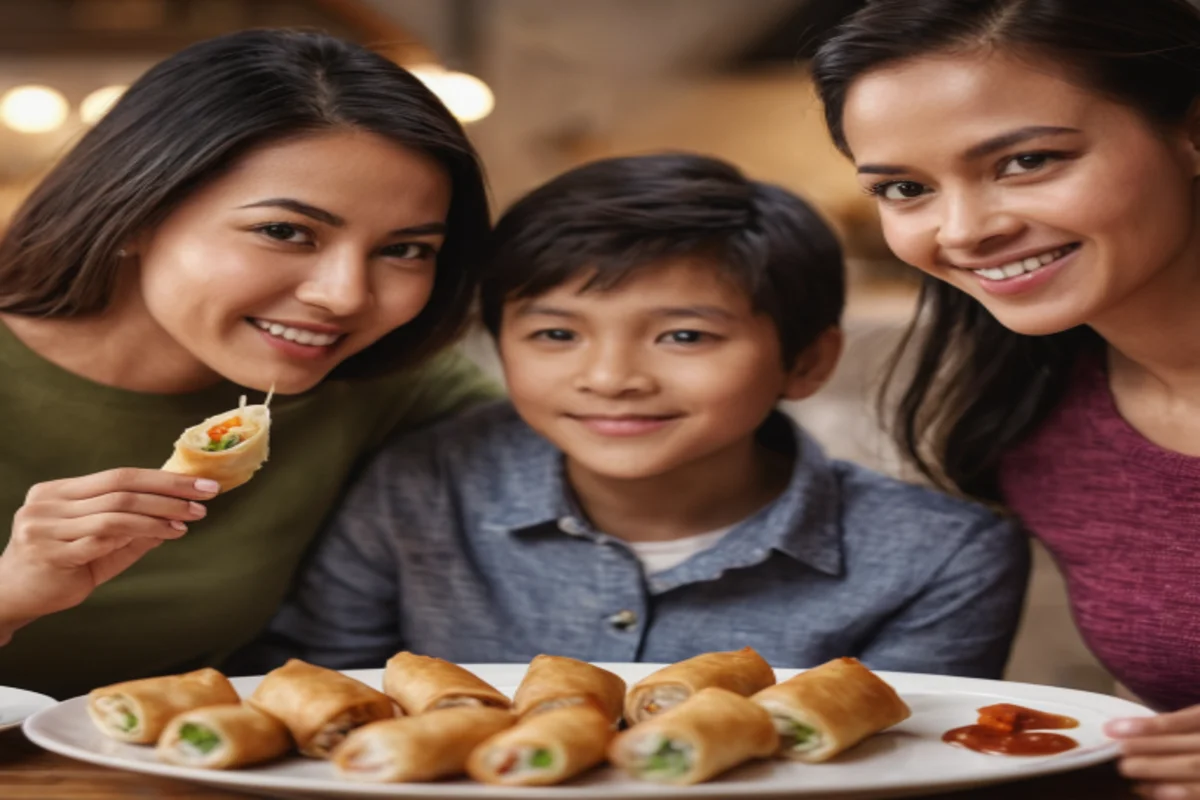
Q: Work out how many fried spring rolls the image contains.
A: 11